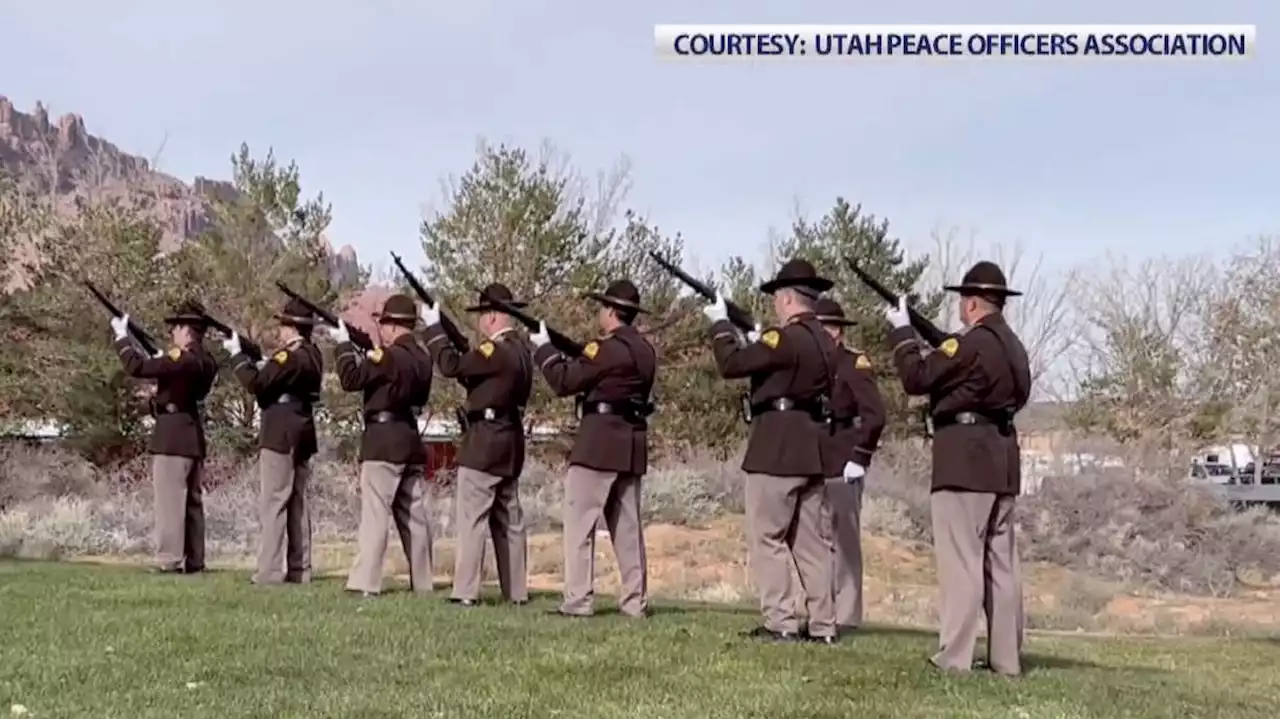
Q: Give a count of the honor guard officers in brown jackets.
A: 8